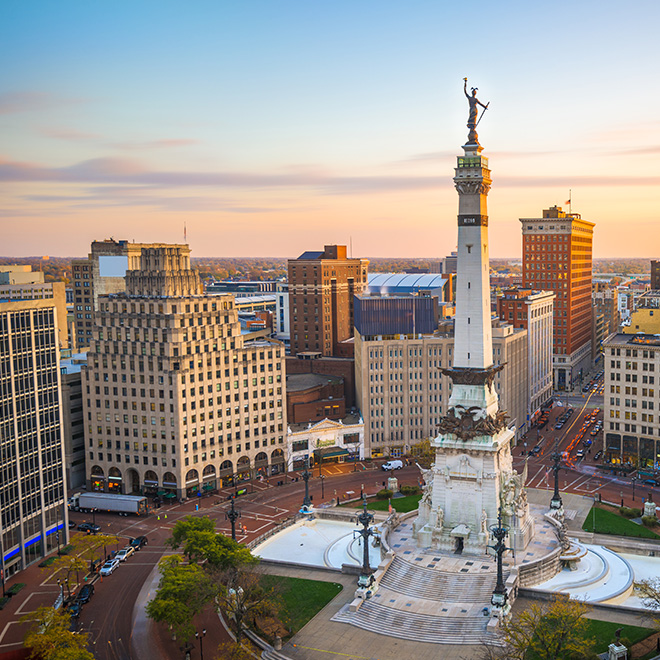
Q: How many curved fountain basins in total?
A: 2